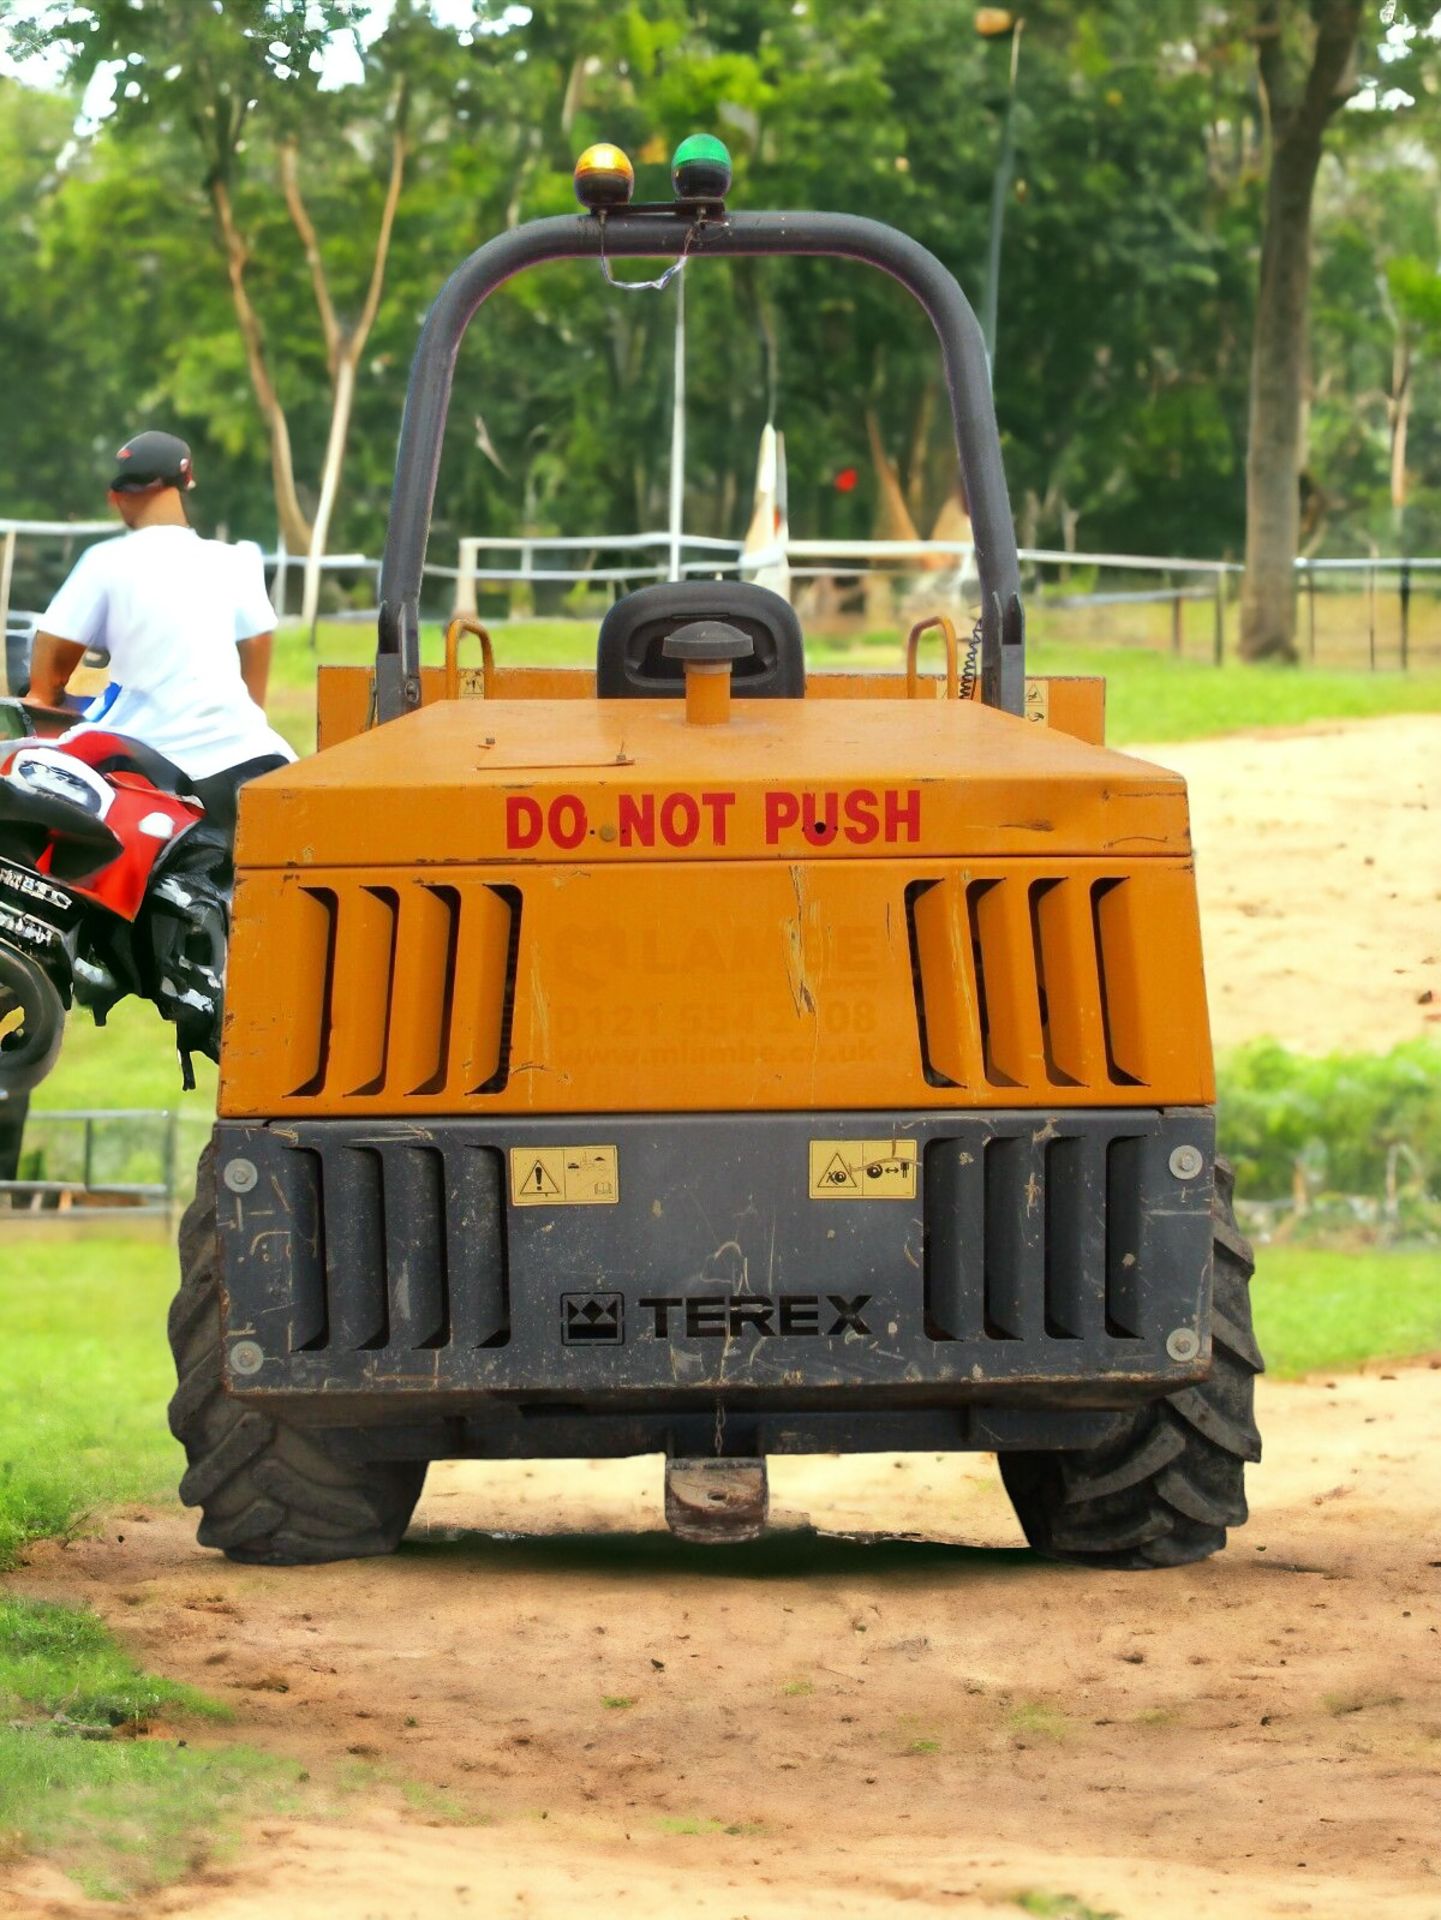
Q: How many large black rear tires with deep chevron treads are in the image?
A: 2